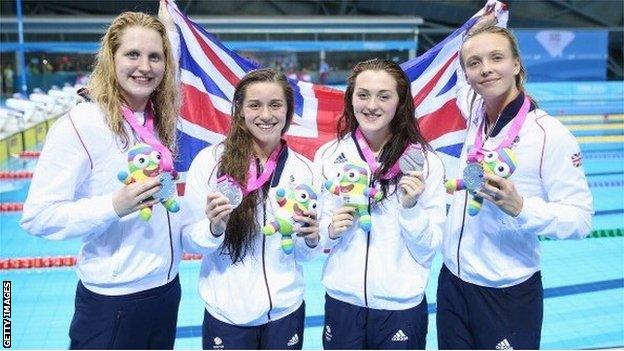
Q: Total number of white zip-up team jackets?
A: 4